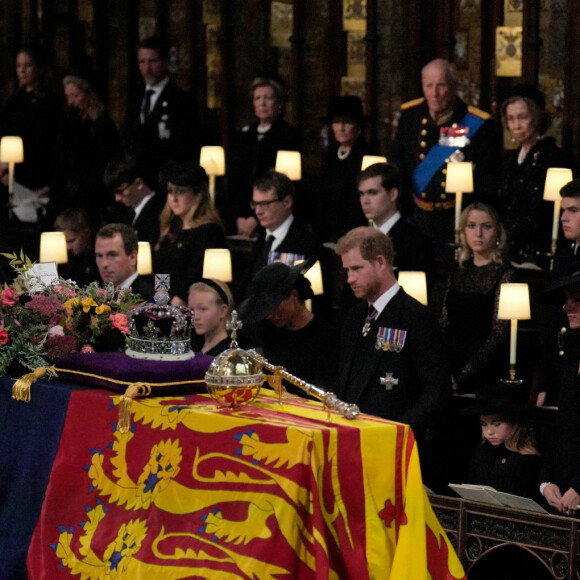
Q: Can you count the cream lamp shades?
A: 12